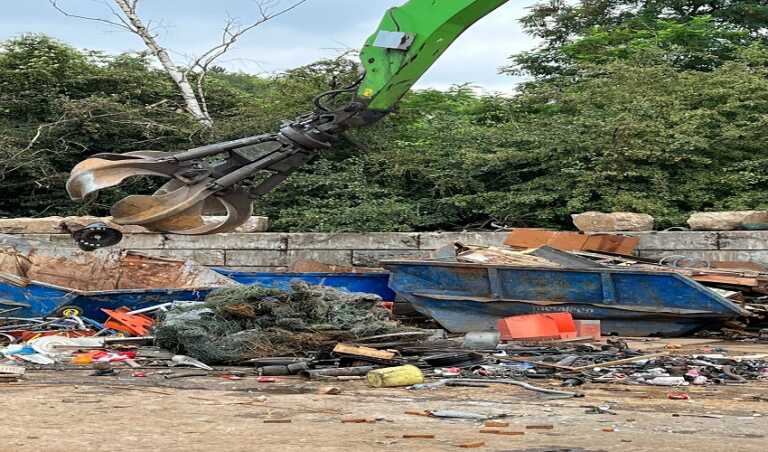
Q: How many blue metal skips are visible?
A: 3